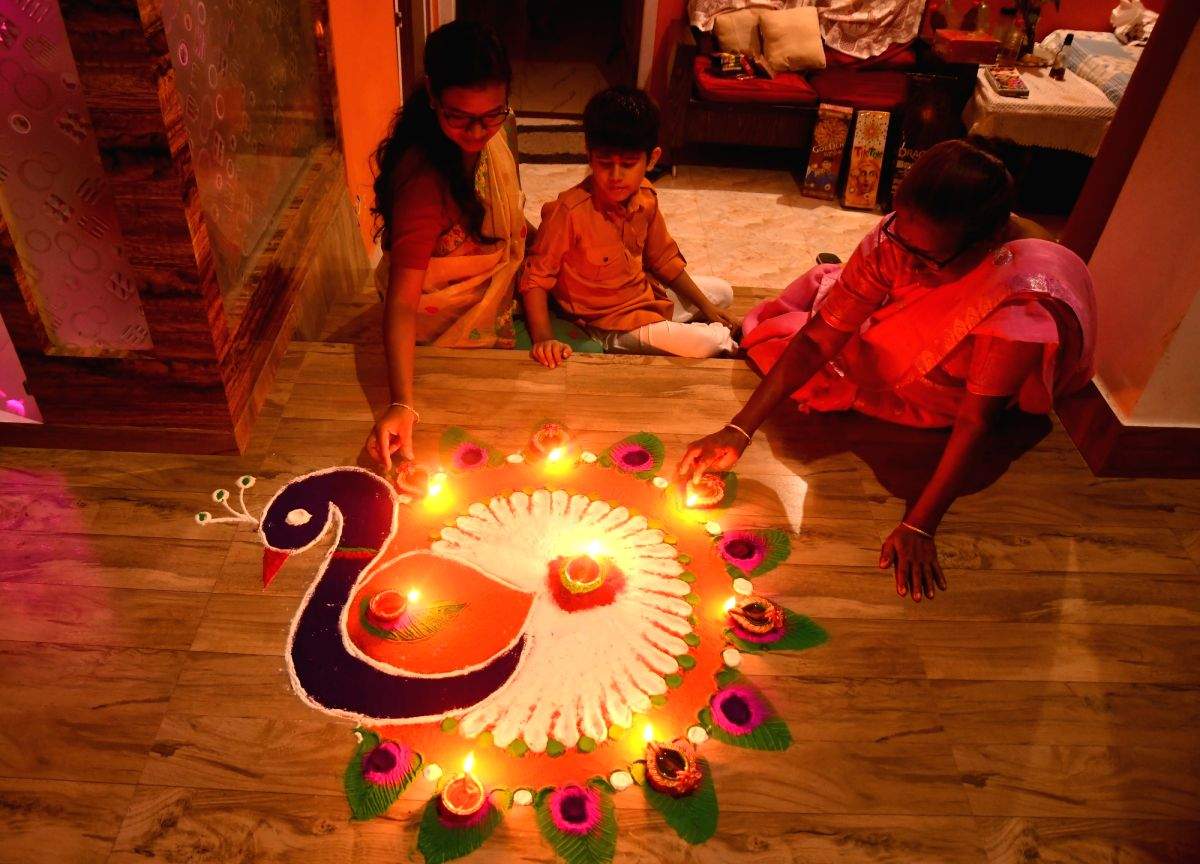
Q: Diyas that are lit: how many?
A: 8